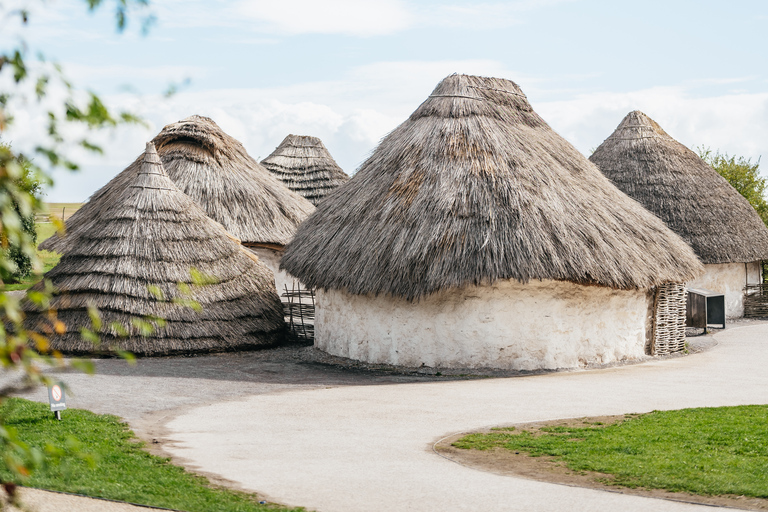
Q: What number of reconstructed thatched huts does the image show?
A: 5